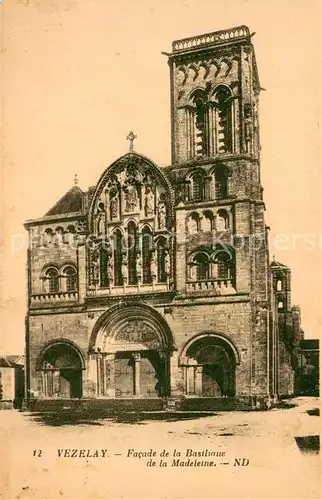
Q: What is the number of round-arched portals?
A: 3